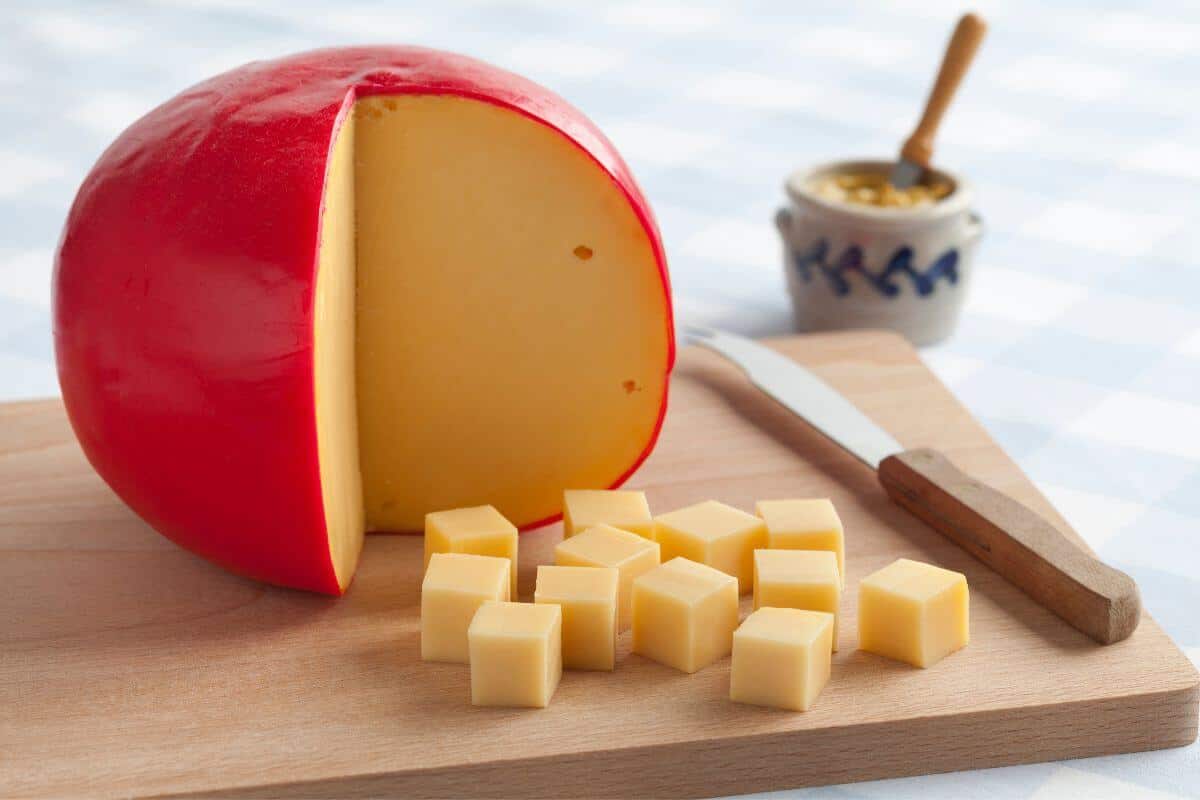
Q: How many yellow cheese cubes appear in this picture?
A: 12